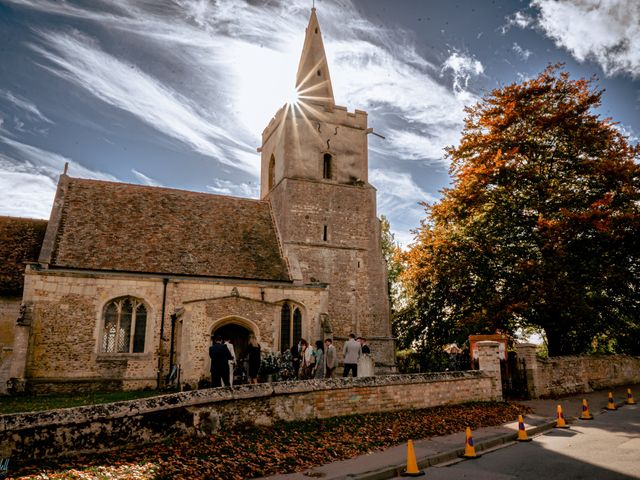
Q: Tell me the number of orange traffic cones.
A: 7